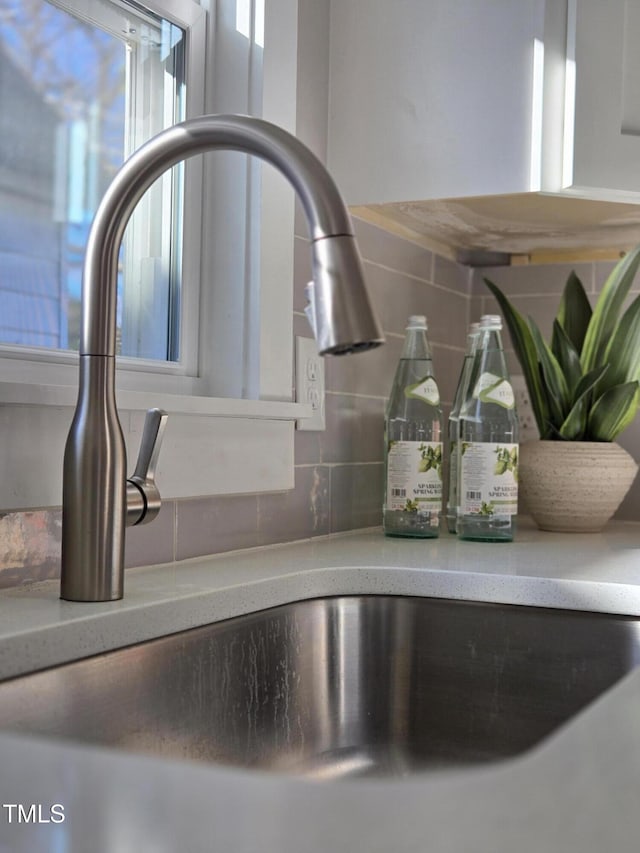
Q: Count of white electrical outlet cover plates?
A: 2